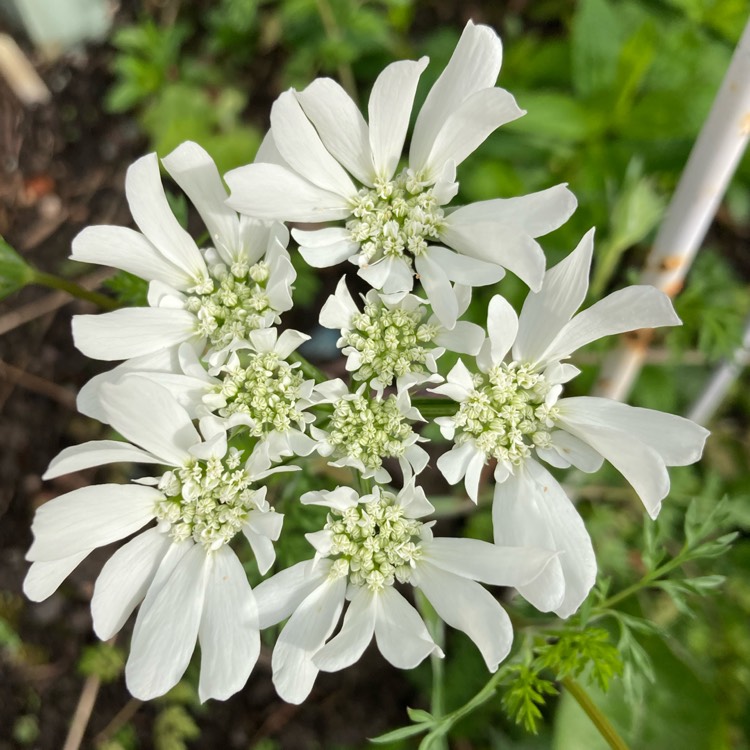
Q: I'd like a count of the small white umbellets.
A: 8